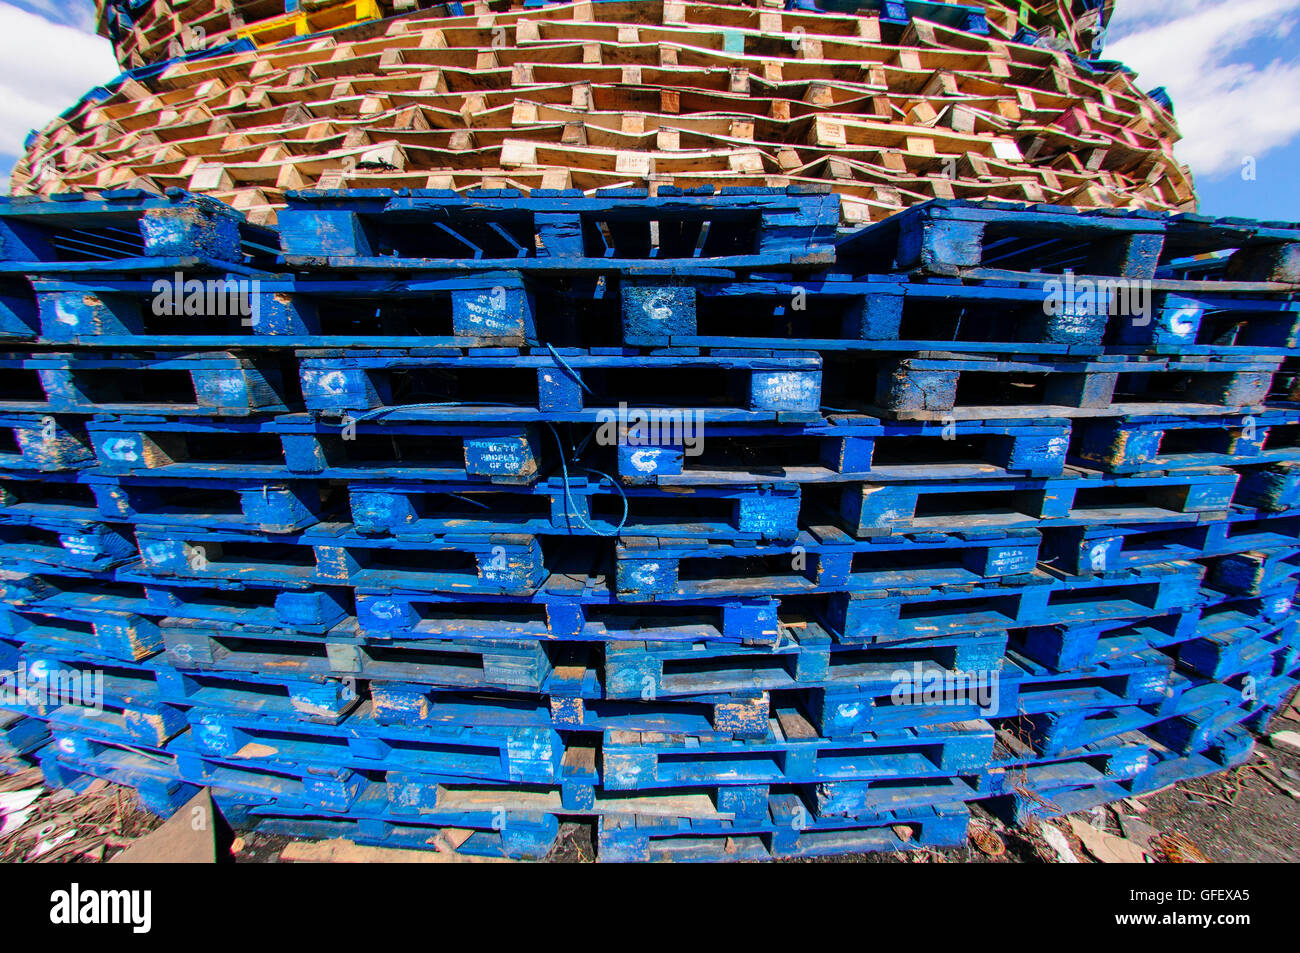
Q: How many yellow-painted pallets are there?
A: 1